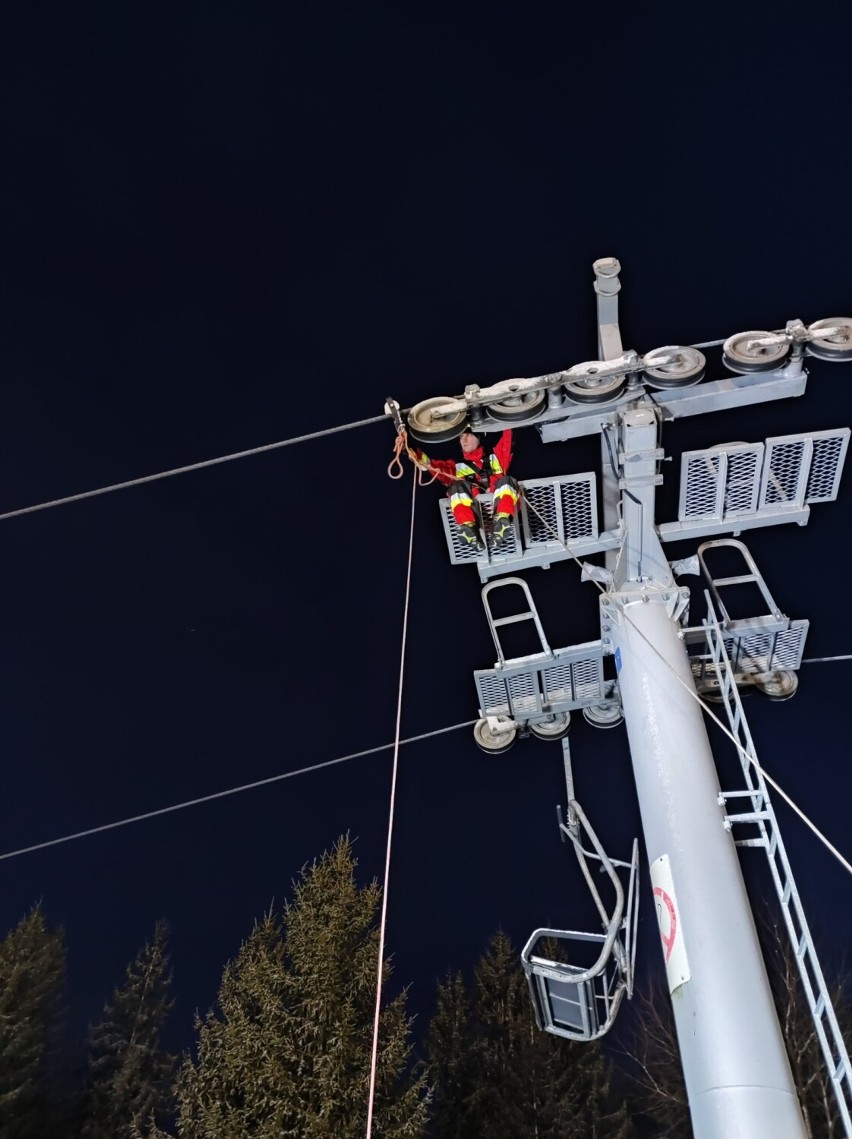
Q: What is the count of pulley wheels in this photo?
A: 11